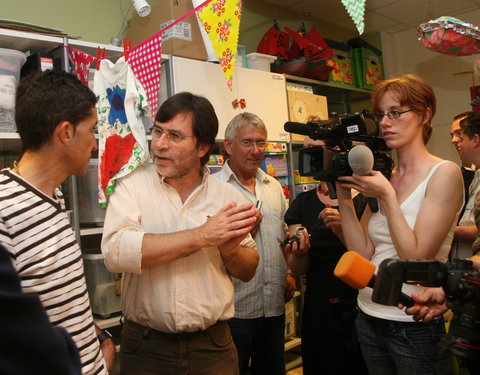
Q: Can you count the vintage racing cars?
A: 0